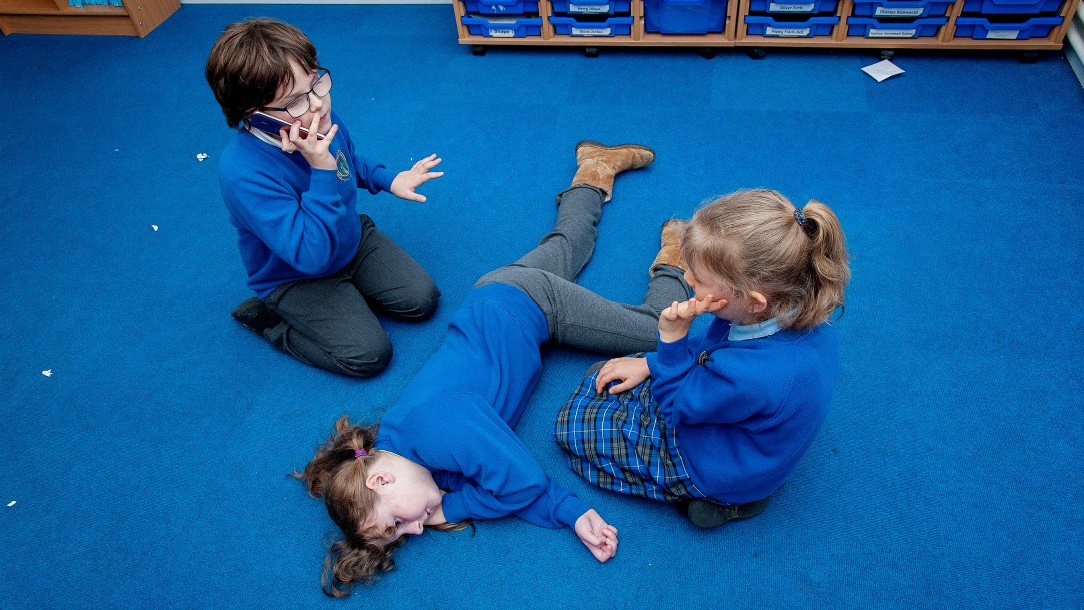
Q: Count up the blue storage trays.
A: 11